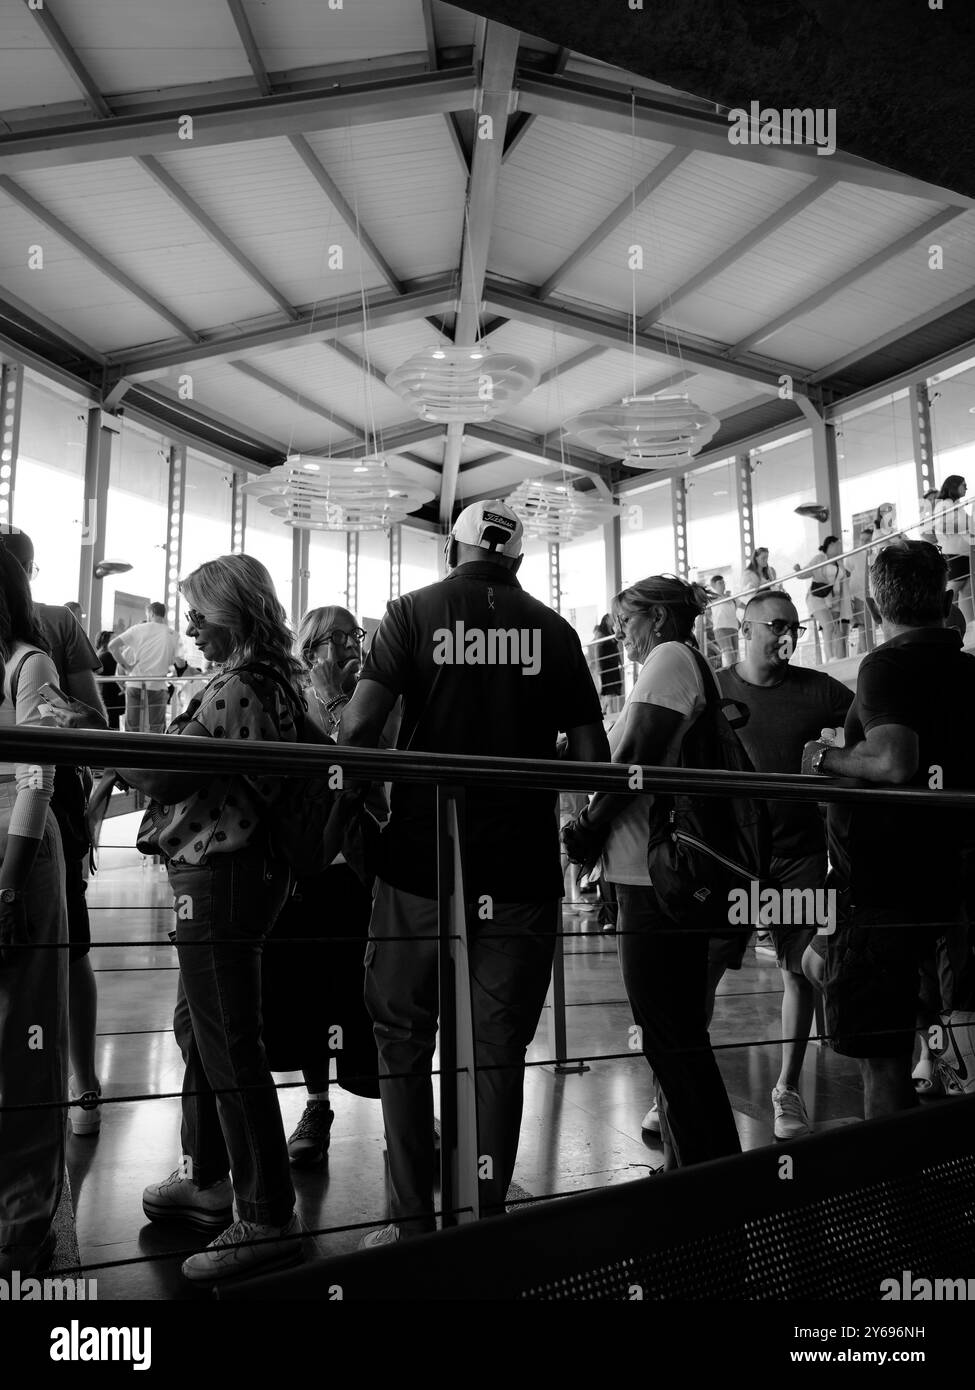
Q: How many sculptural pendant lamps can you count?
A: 4